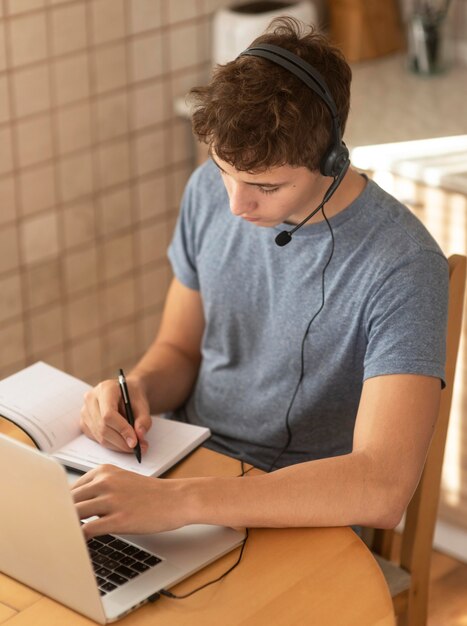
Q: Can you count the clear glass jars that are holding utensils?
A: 1